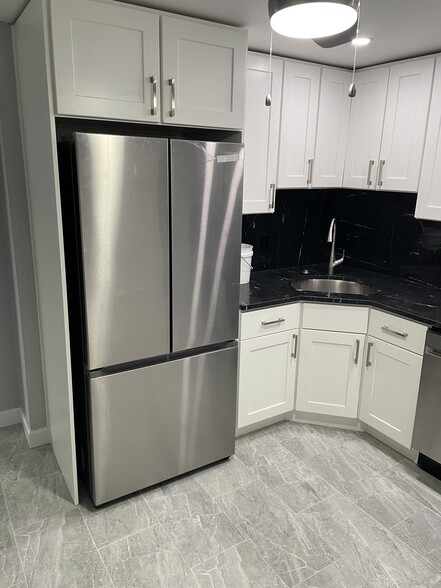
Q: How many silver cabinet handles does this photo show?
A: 11